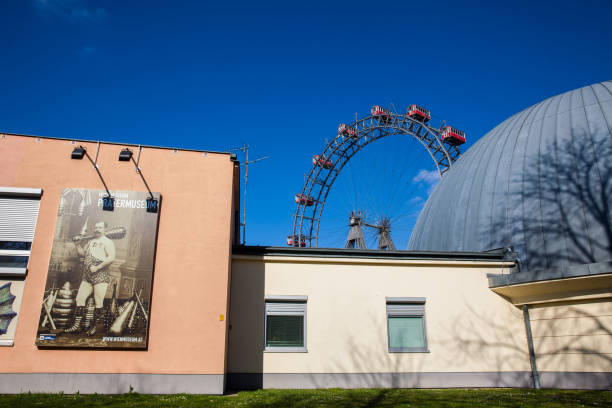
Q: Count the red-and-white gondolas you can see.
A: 7